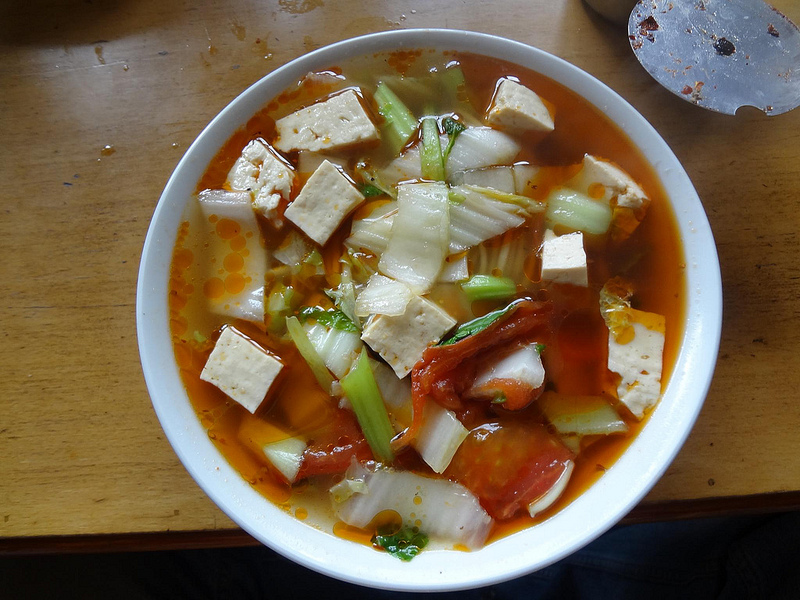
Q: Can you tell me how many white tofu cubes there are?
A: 9